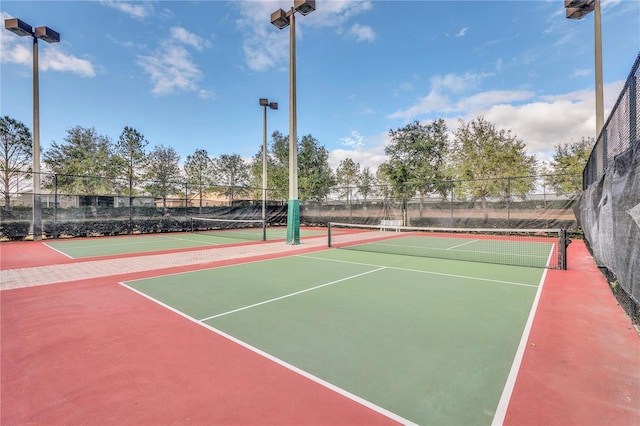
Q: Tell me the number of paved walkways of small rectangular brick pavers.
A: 1